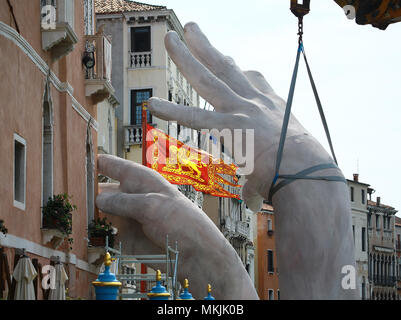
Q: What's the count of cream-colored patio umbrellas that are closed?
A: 2